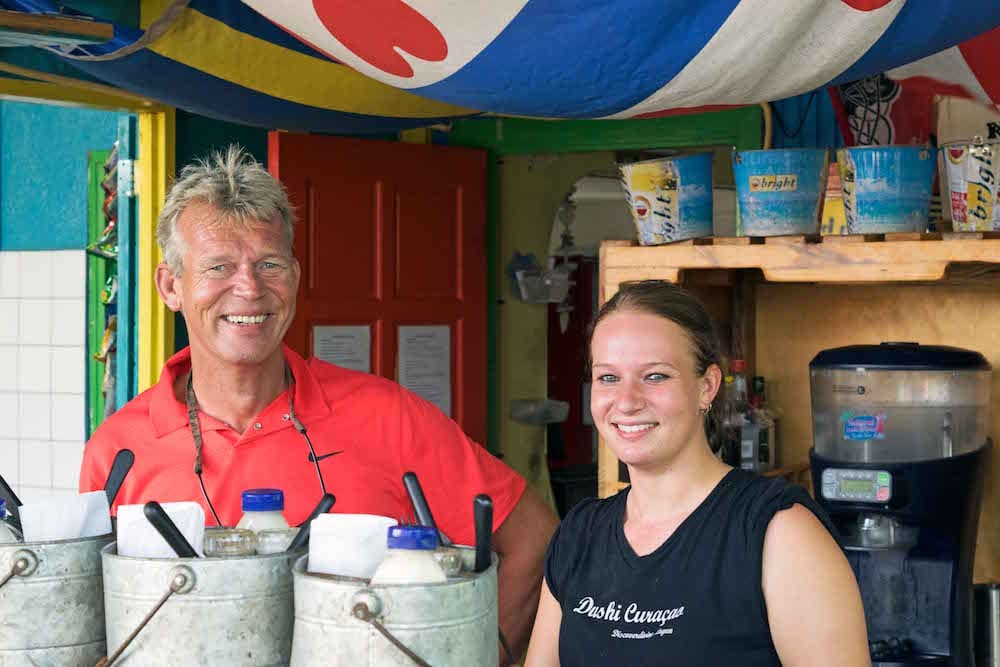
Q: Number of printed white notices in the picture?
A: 2